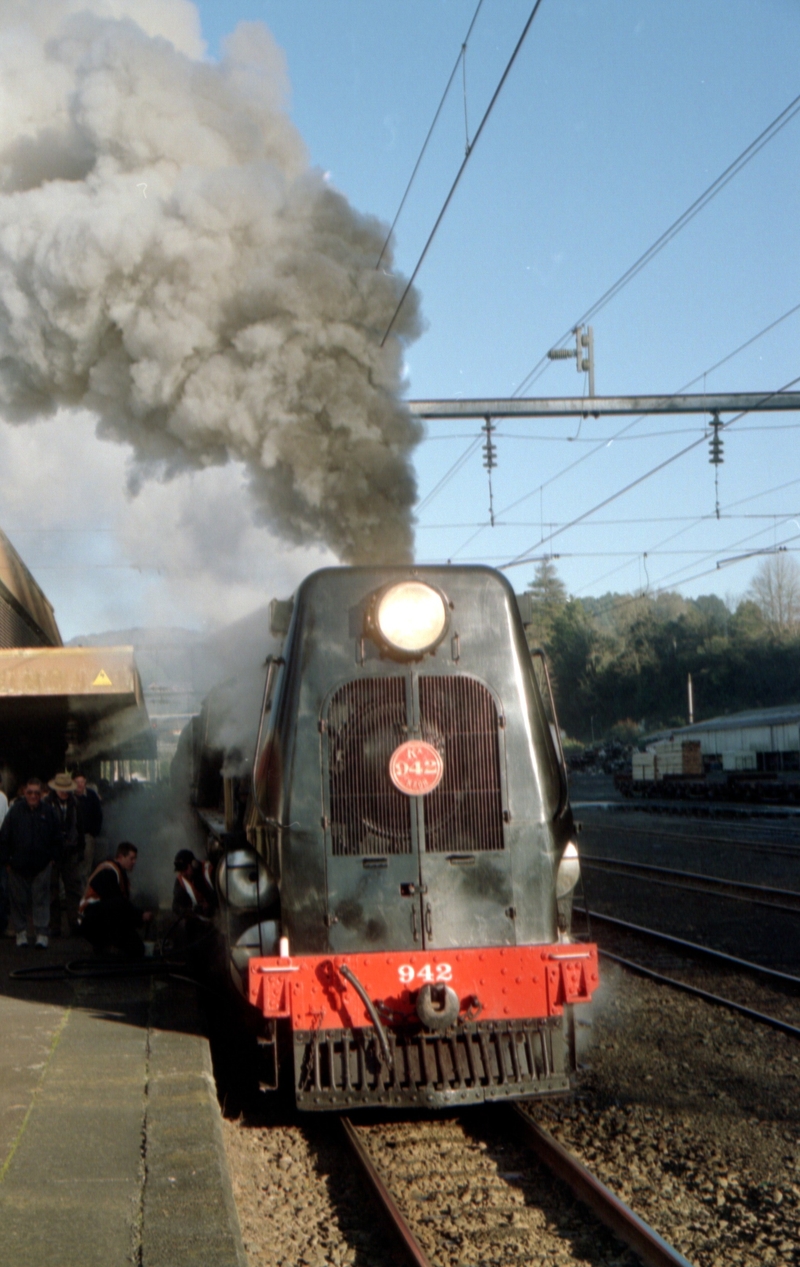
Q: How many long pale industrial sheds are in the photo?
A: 1